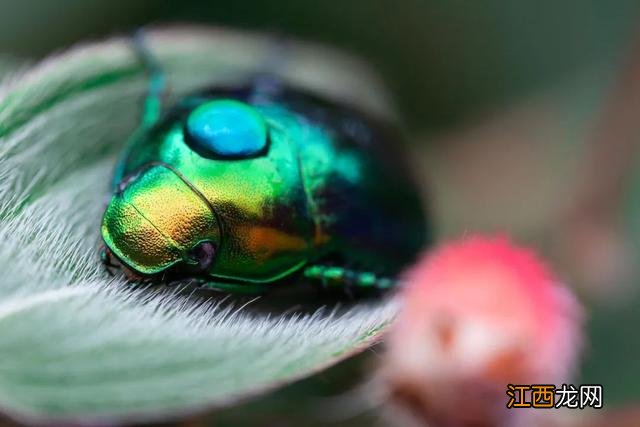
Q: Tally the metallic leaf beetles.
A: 1